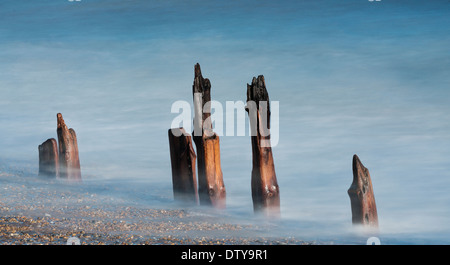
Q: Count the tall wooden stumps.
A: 2